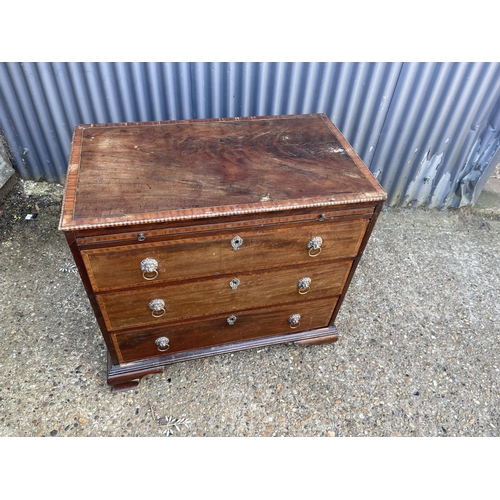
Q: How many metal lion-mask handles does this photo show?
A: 6